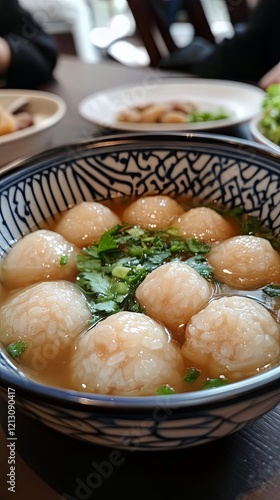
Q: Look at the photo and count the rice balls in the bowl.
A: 9